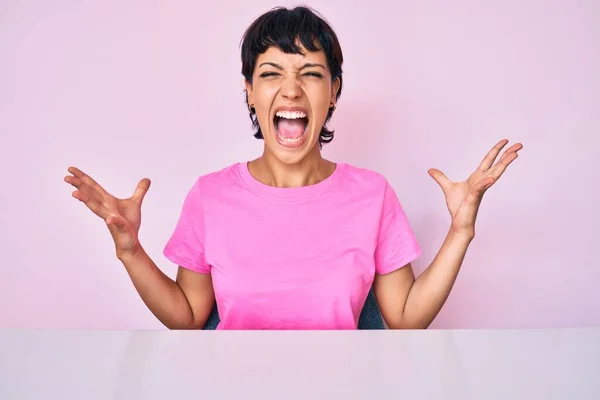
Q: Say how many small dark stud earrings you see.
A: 2